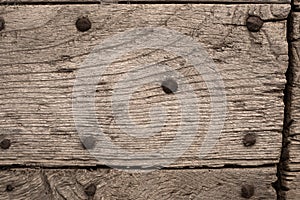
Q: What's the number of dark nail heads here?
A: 10